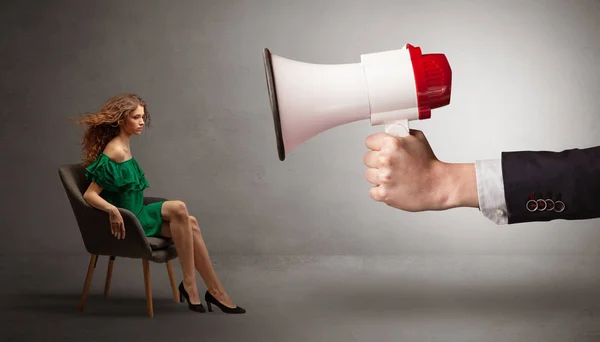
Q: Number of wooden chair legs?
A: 4